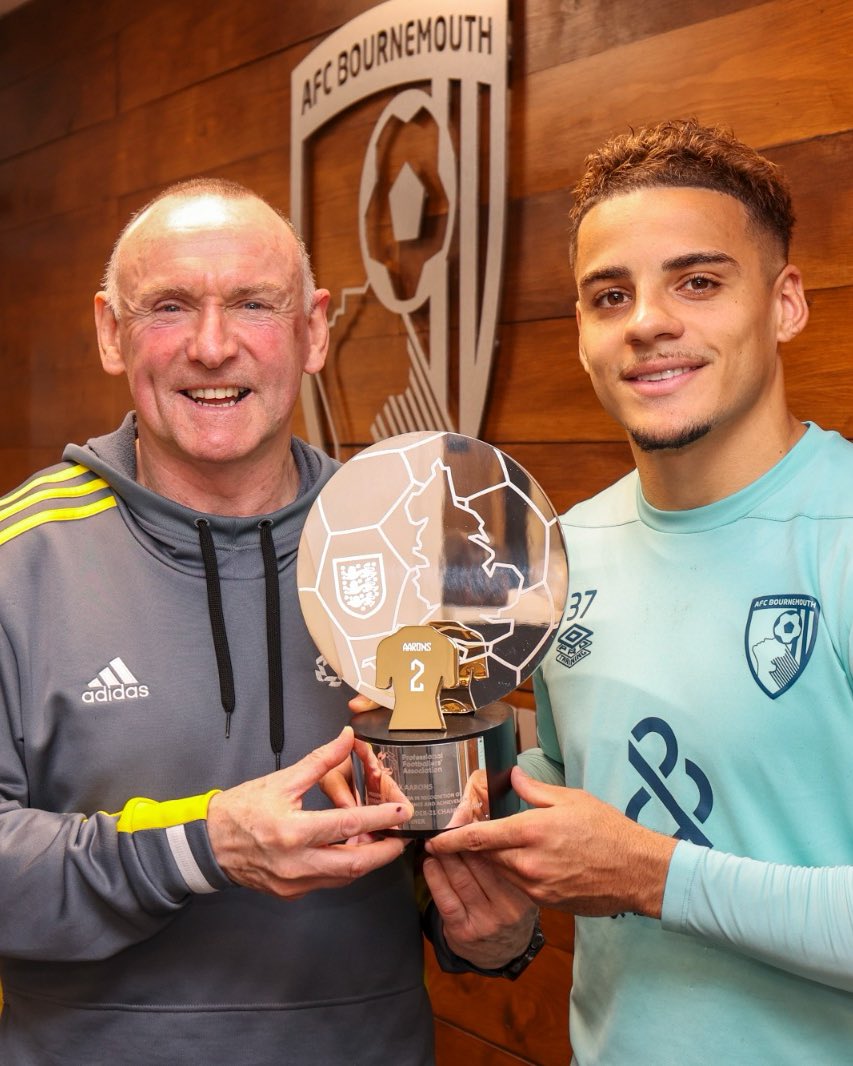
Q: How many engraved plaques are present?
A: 1